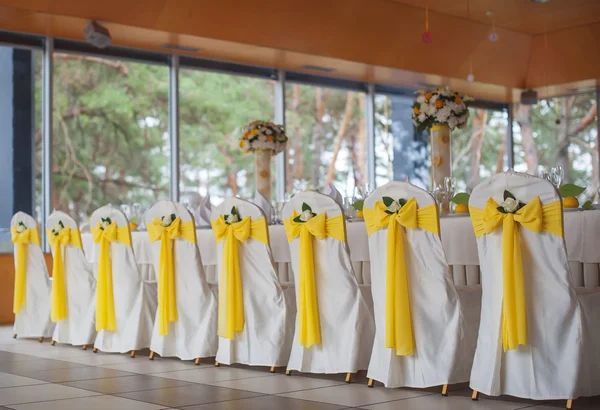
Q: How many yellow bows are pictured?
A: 8